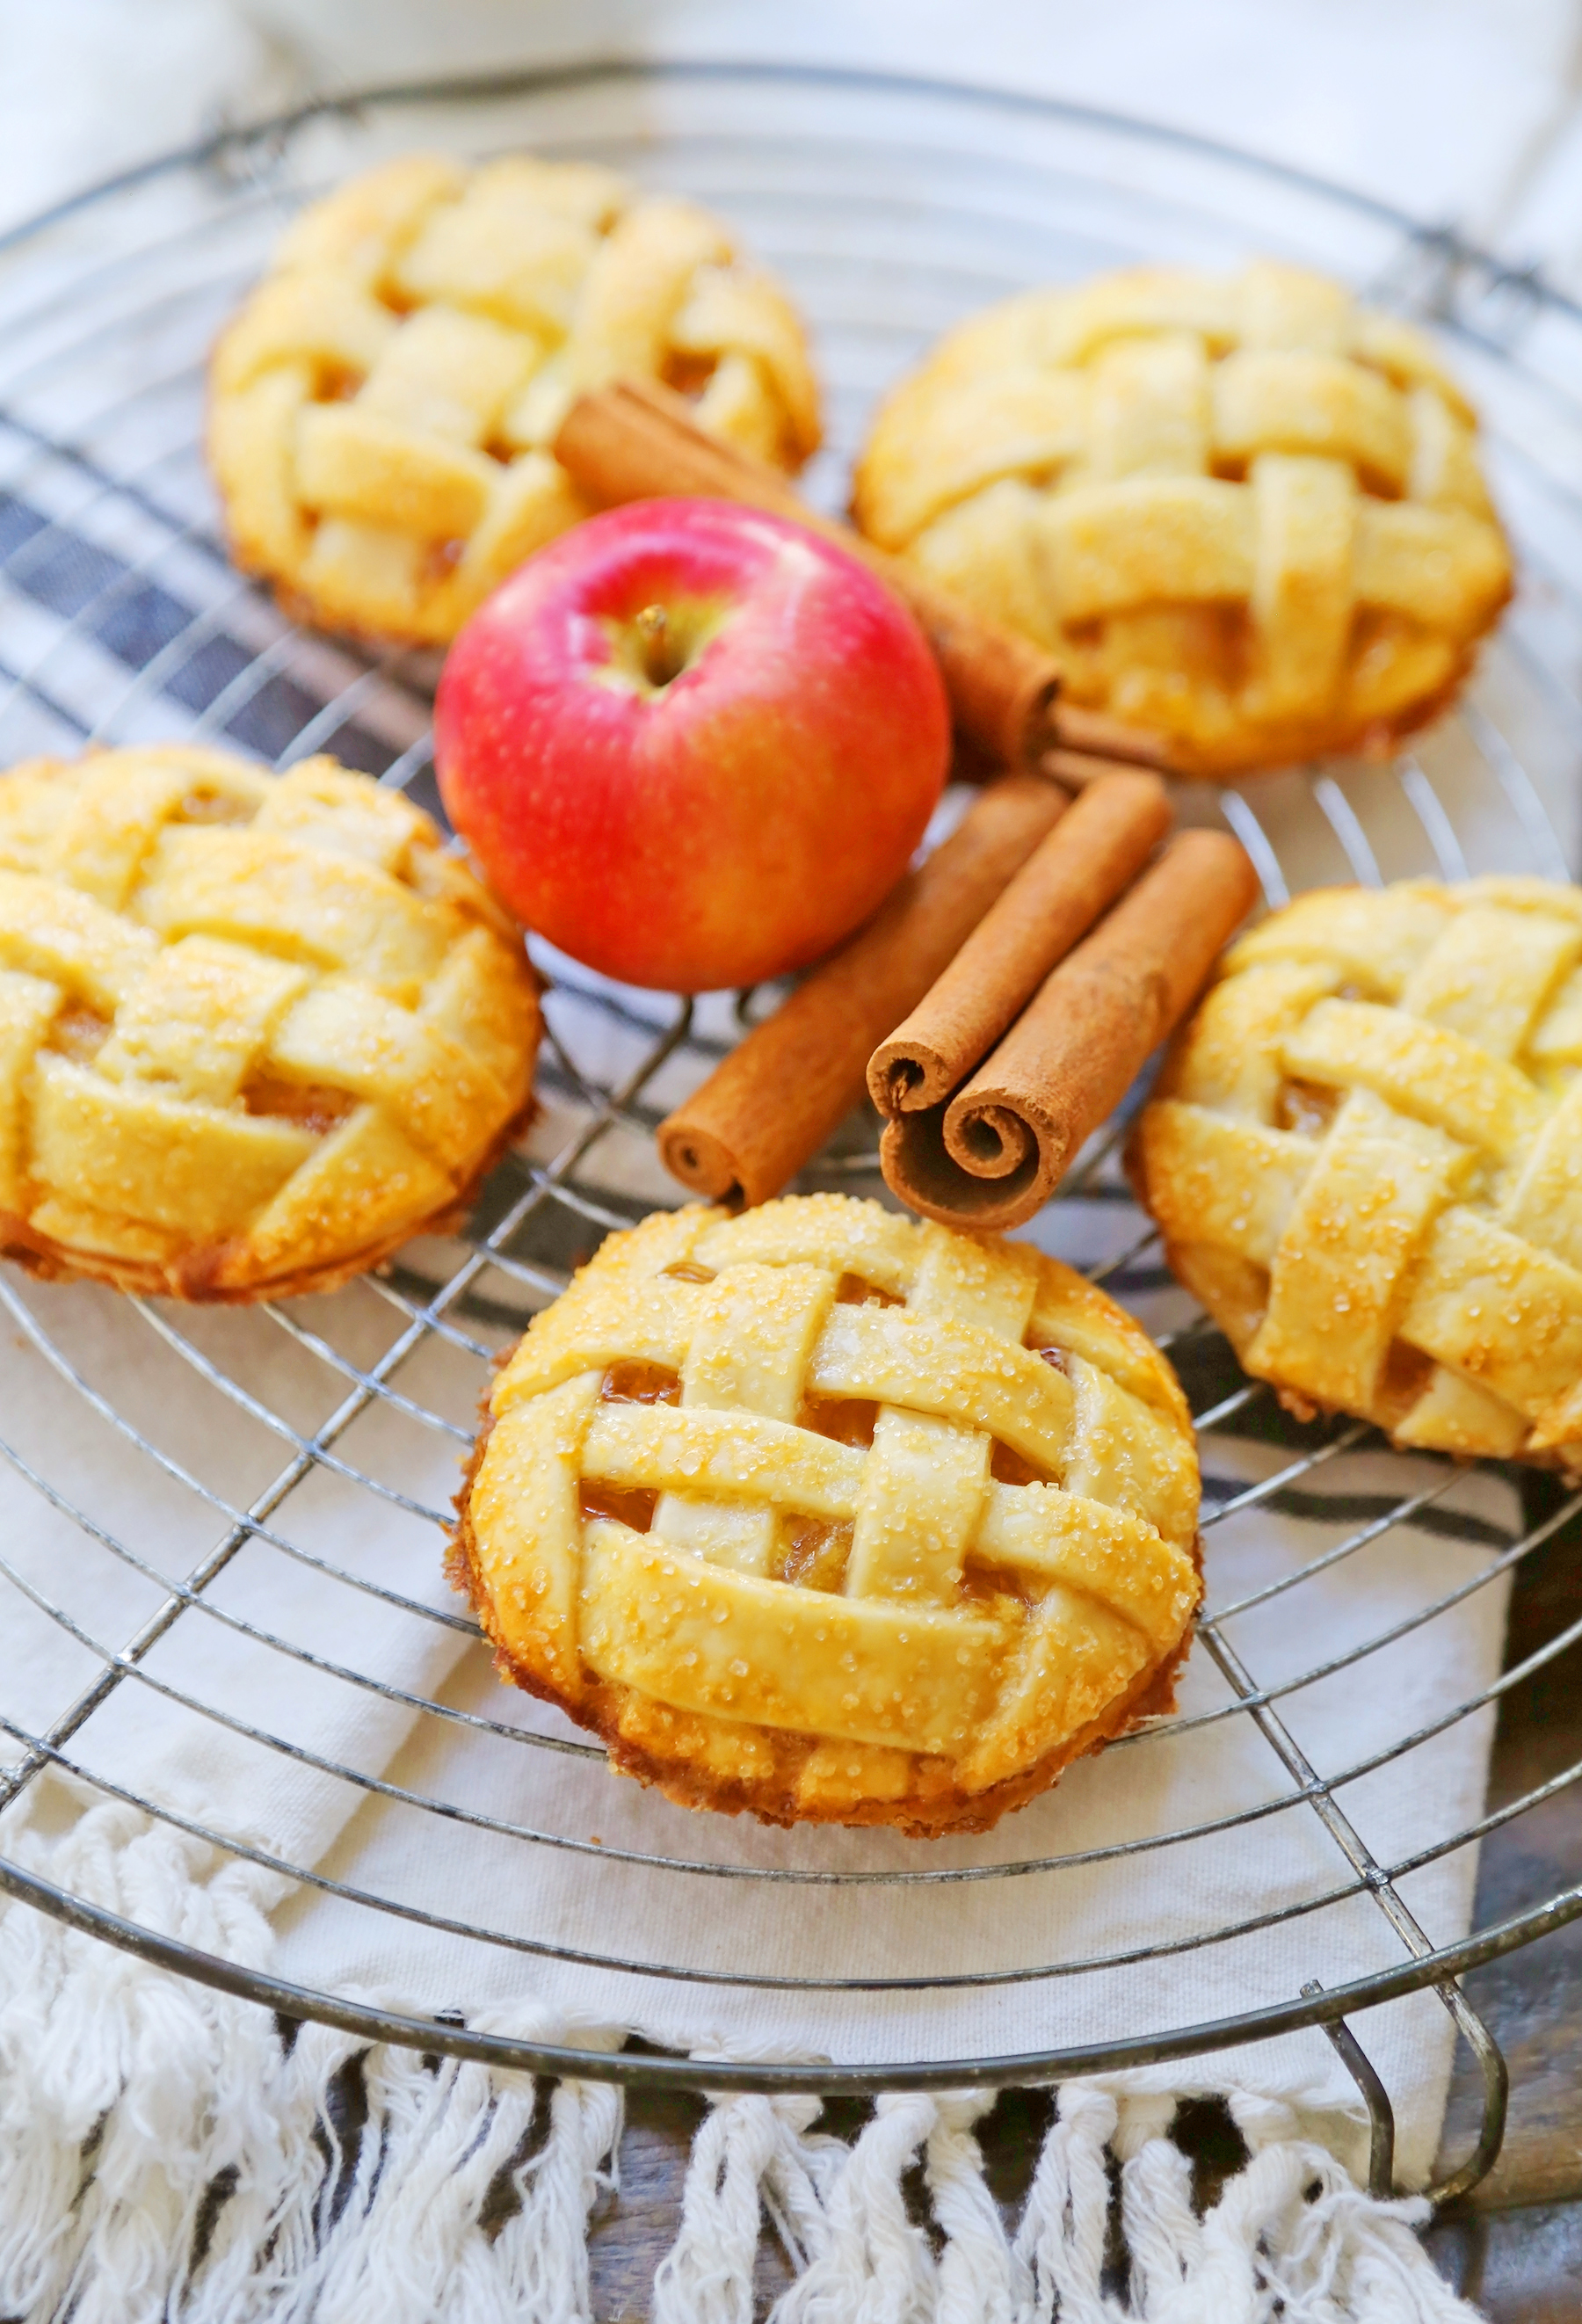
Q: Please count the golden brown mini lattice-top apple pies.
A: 5